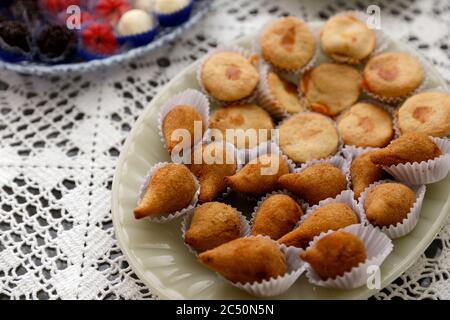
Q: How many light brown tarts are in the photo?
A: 10